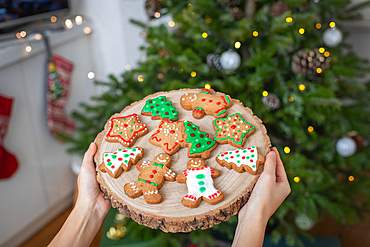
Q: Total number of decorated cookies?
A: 10